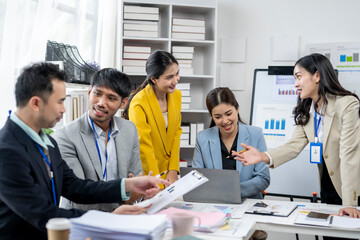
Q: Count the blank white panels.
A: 3